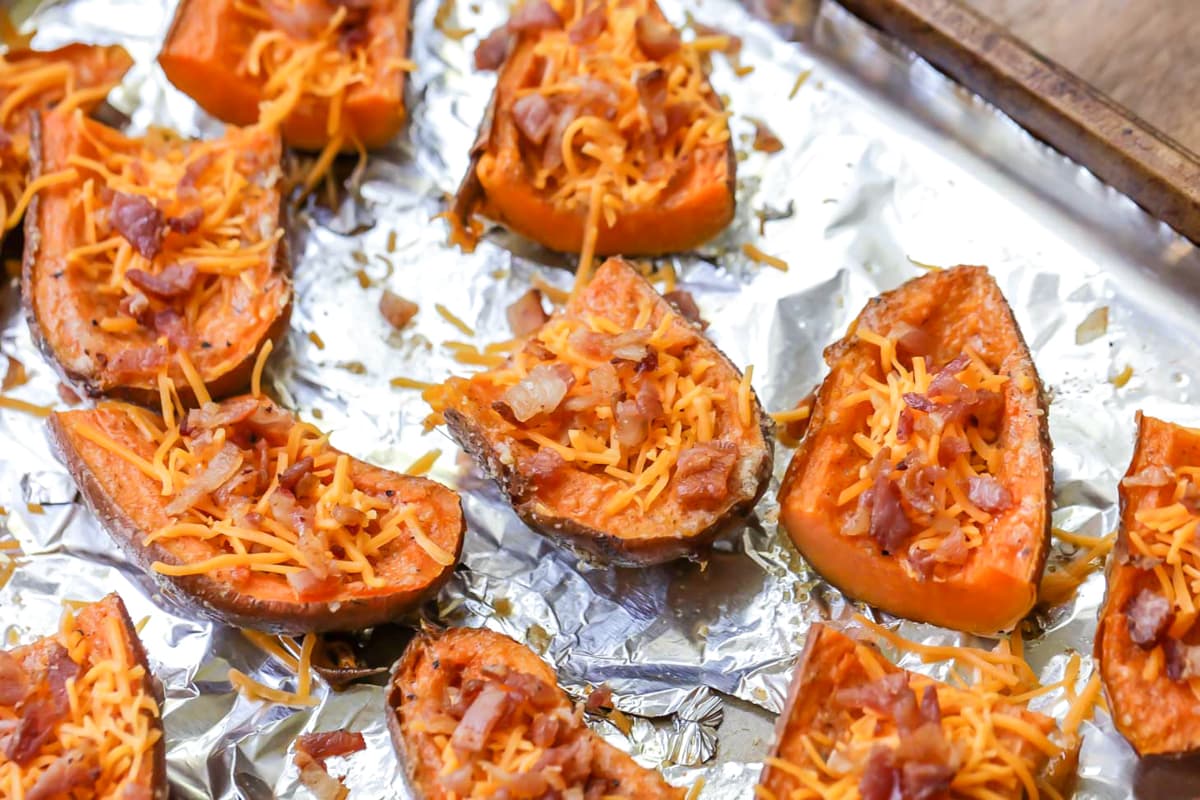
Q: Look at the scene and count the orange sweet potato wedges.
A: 11